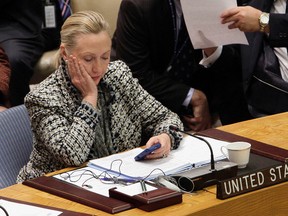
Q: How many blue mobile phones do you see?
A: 1